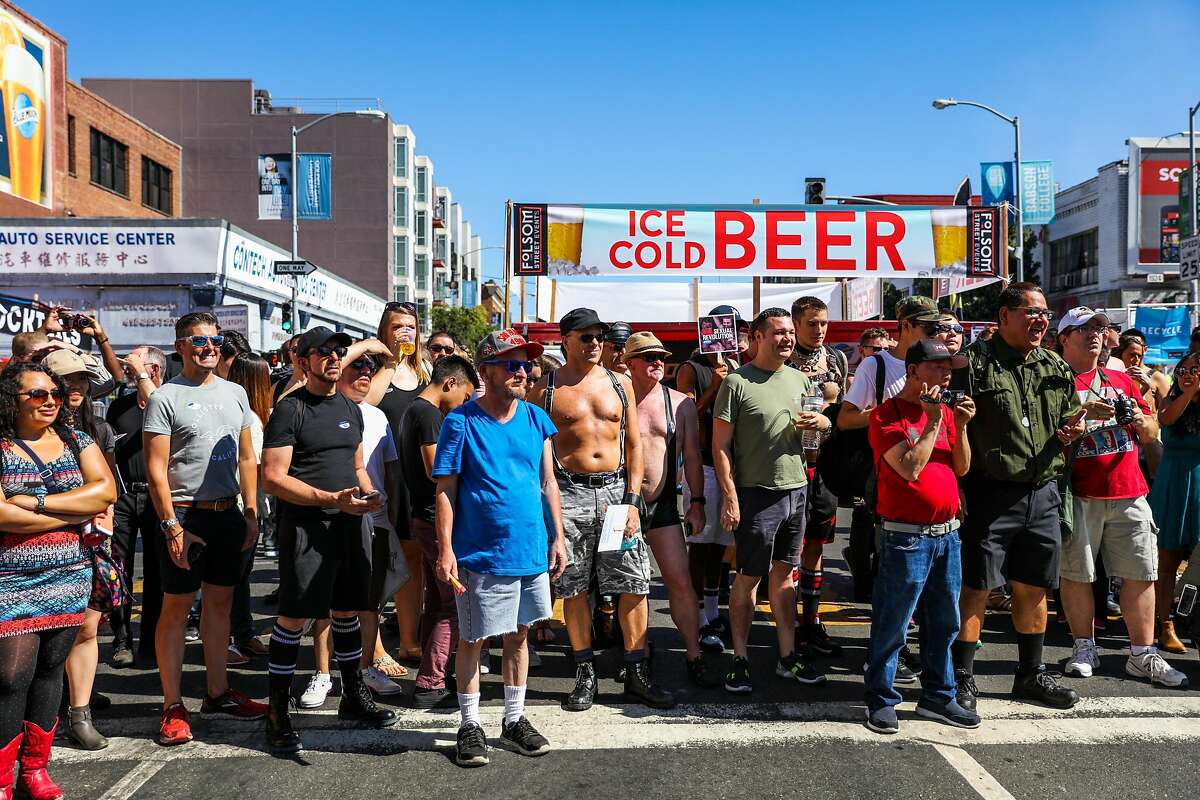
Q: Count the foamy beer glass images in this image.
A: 3